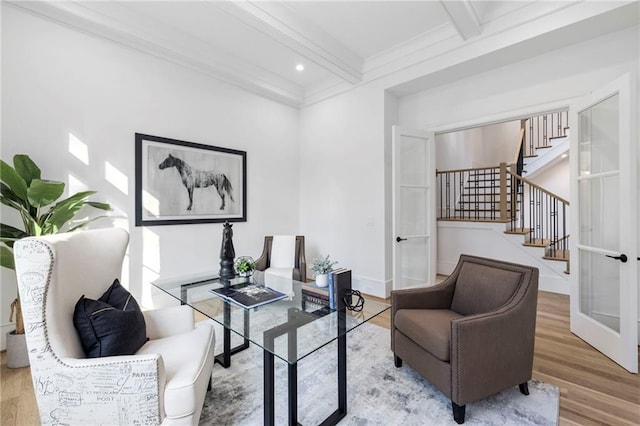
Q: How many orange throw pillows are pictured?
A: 0